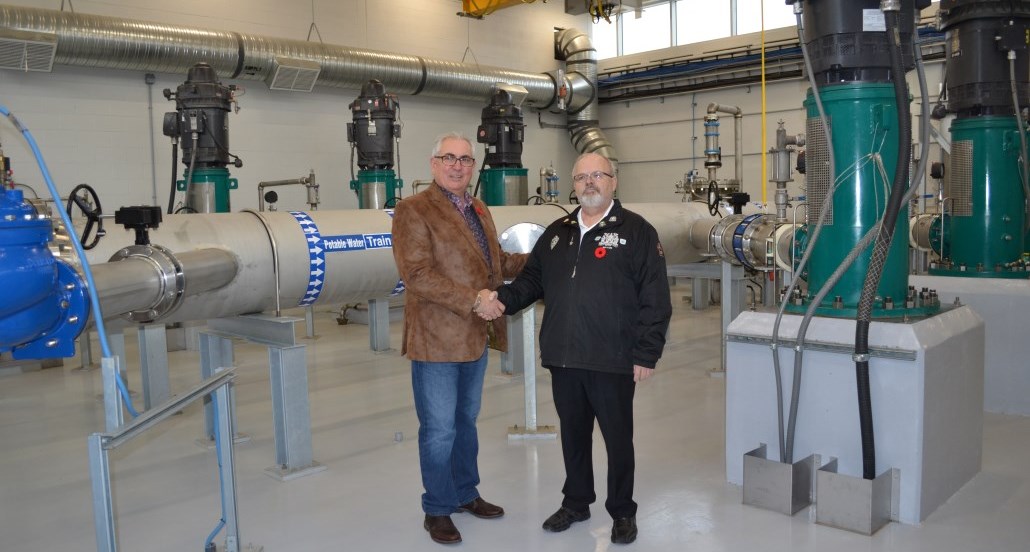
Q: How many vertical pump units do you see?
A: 5